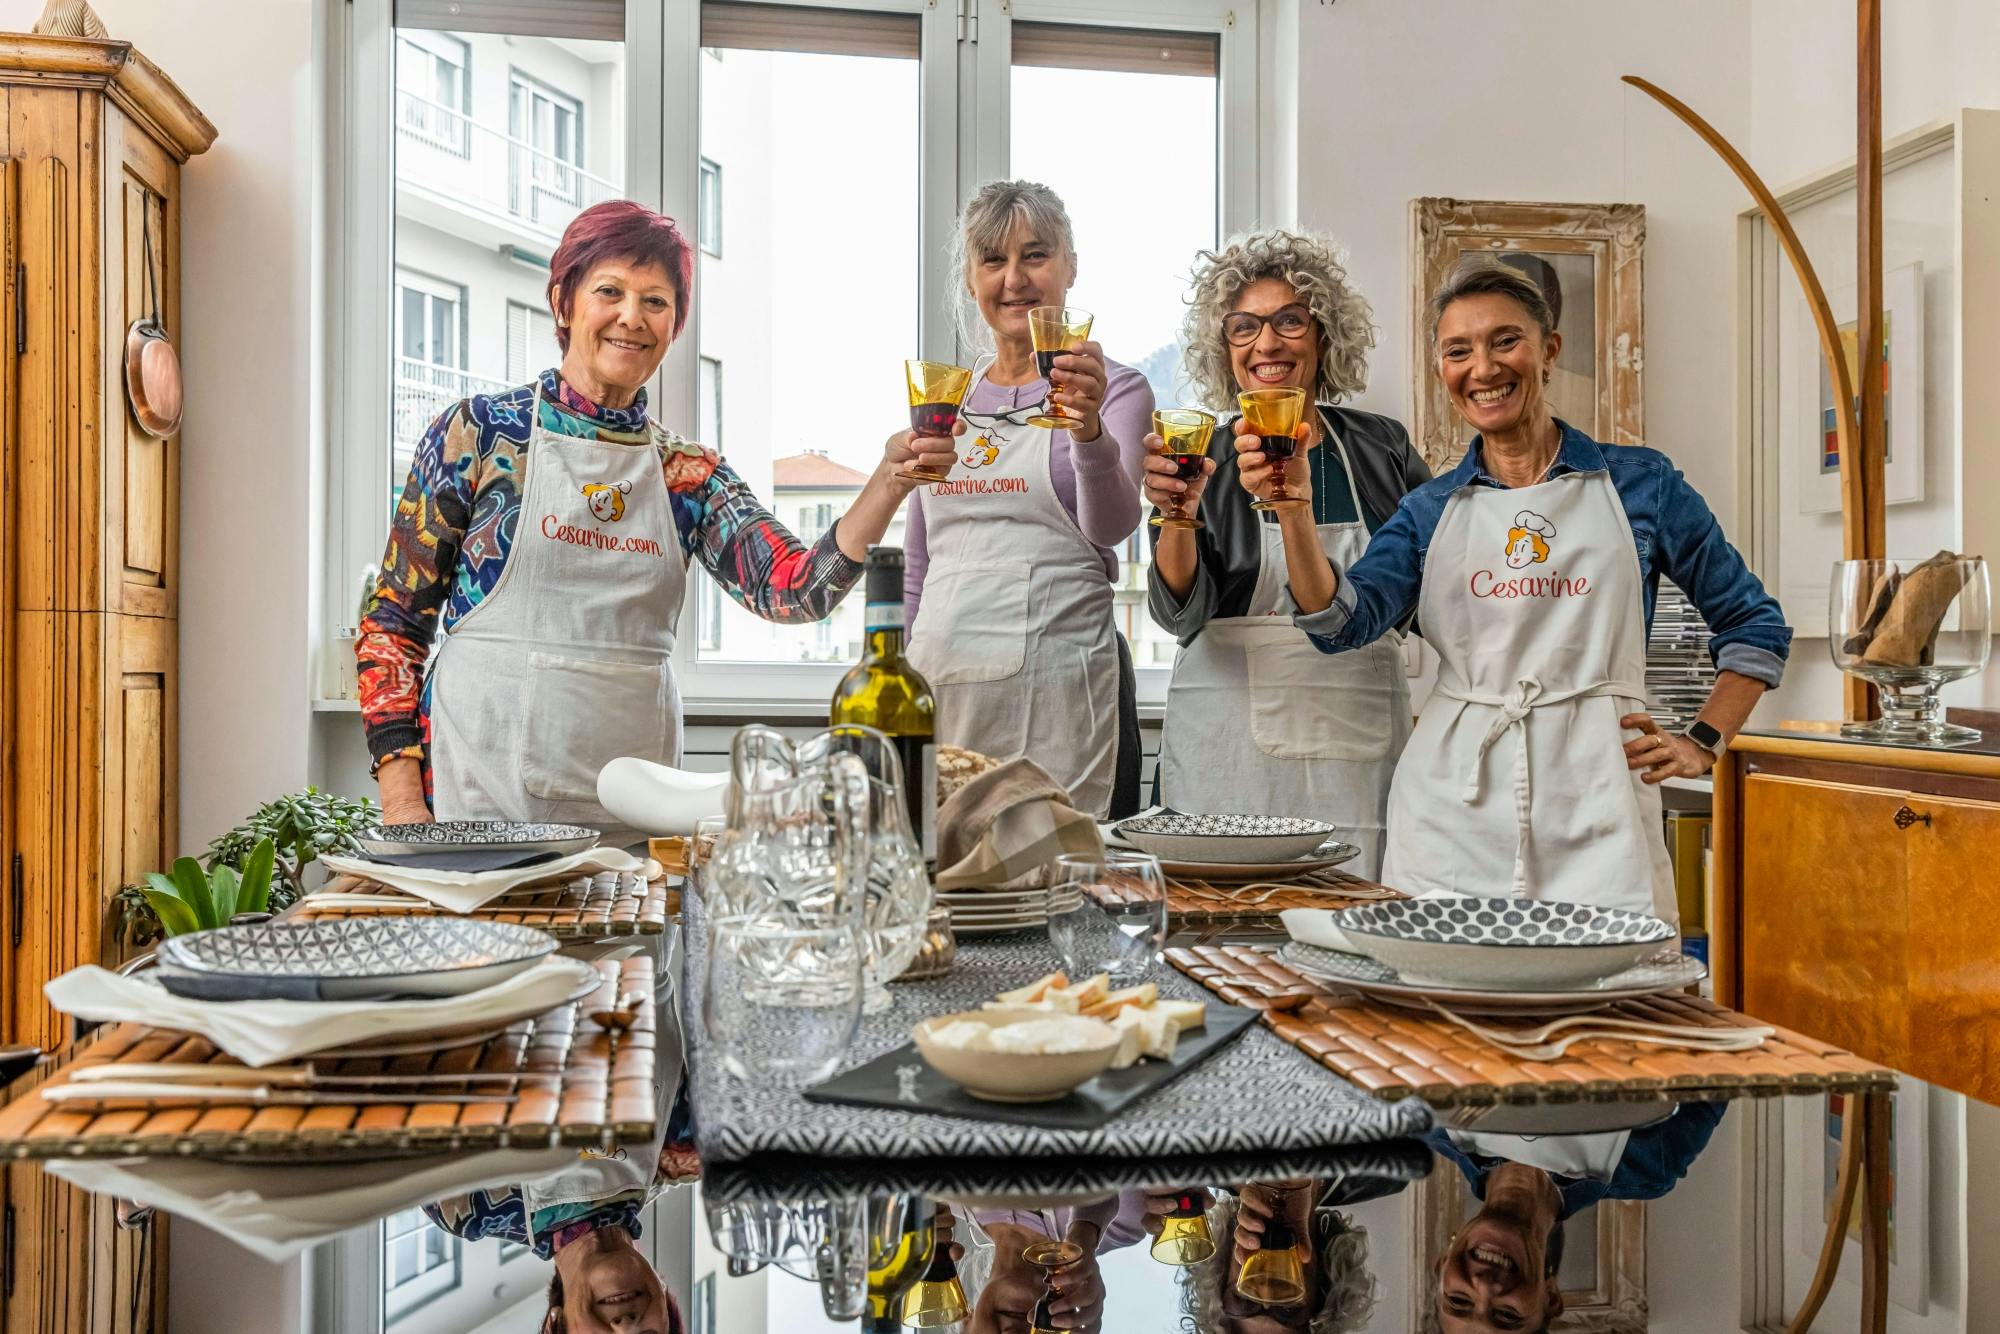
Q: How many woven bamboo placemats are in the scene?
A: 4